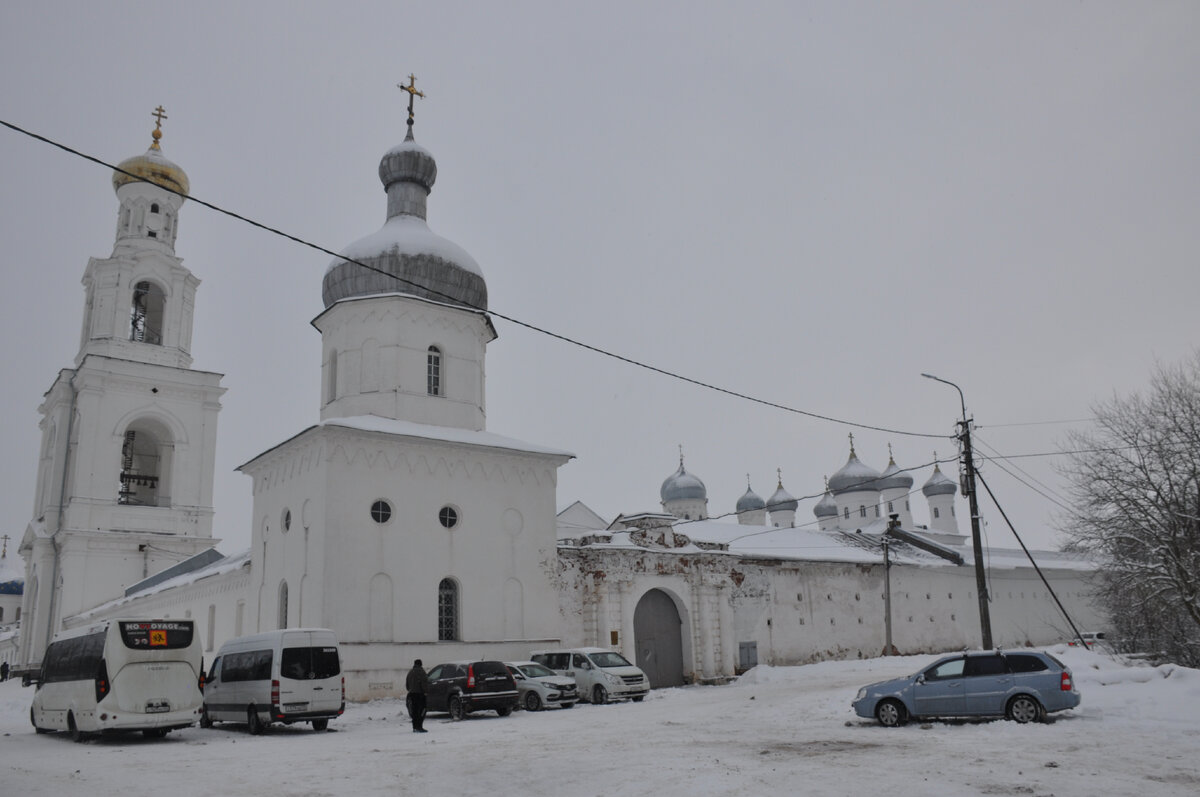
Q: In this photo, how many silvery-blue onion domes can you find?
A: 7